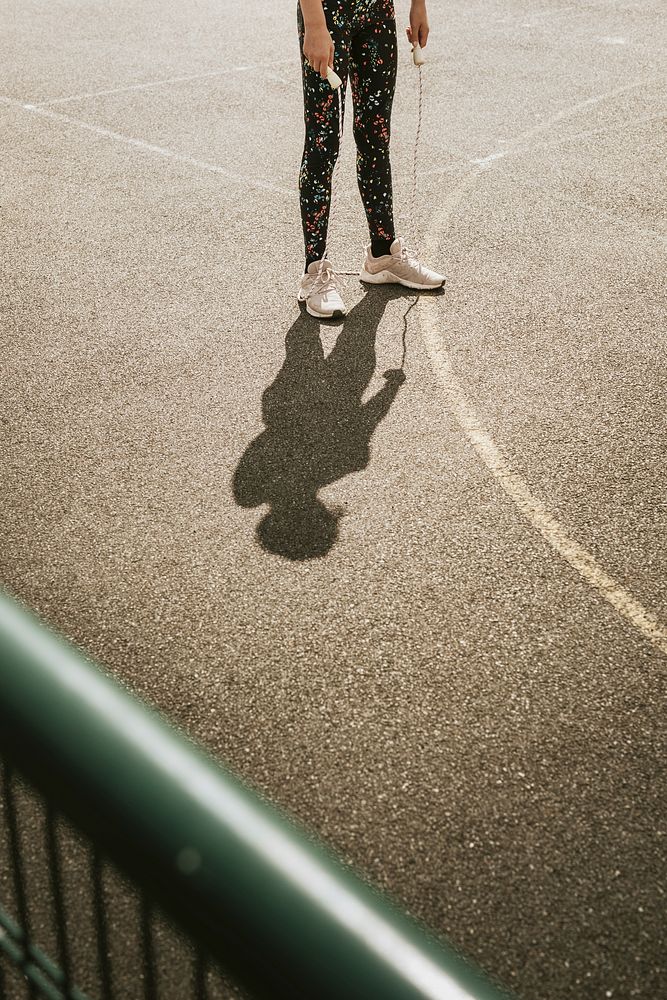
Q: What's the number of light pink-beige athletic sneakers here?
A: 2